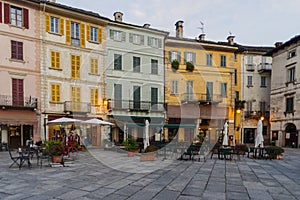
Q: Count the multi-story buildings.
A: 6